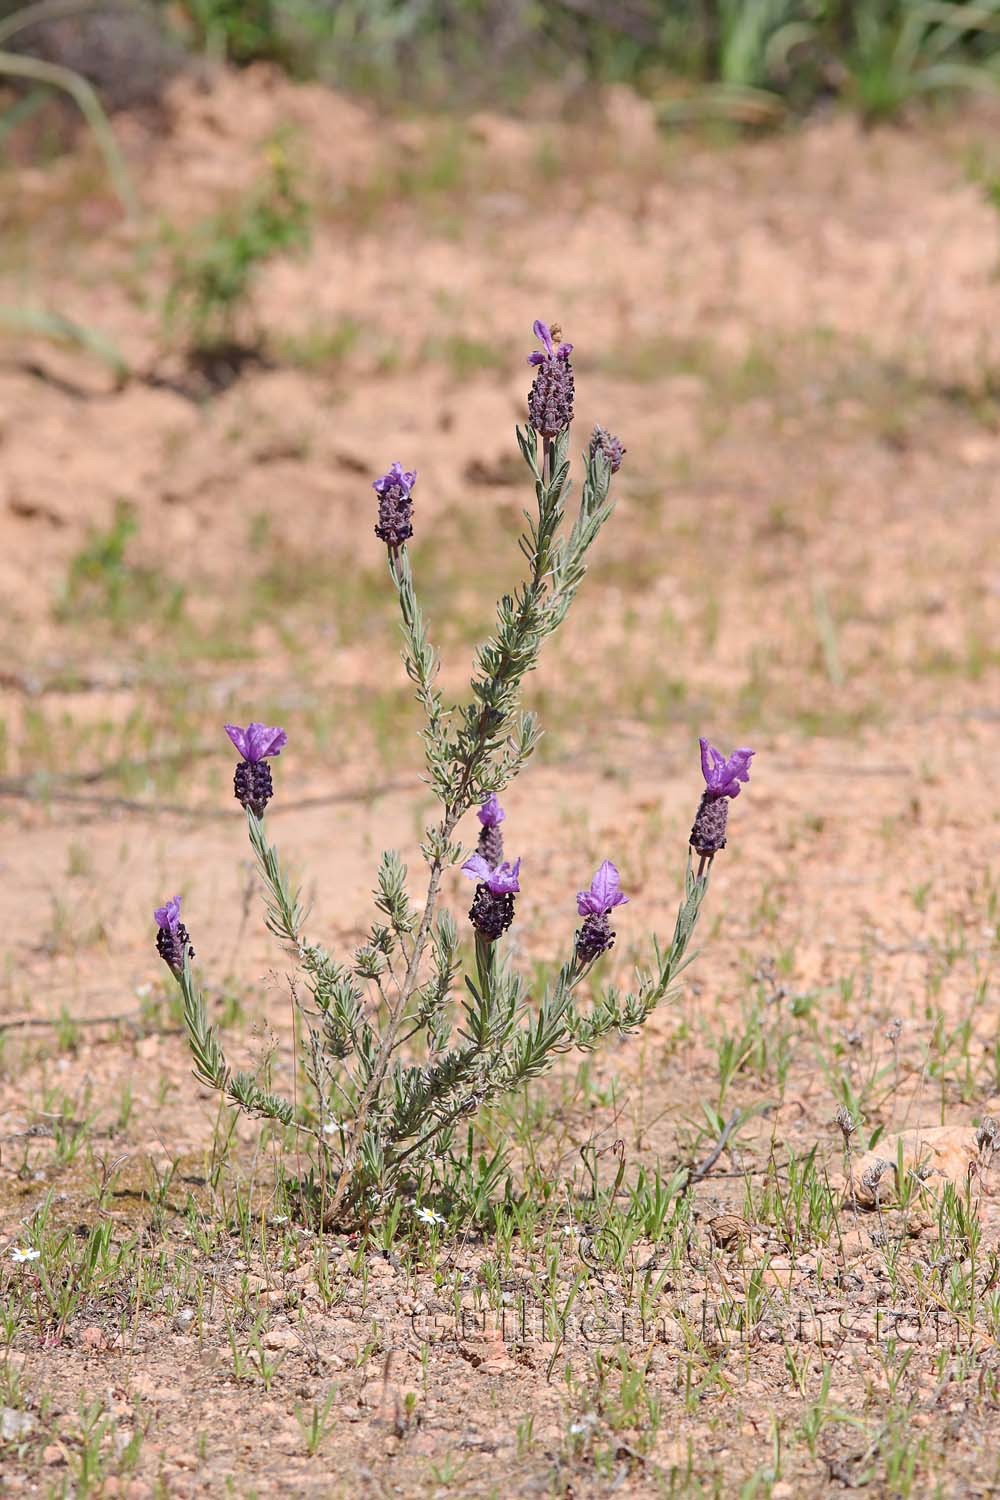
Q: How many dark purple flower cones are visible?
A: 9